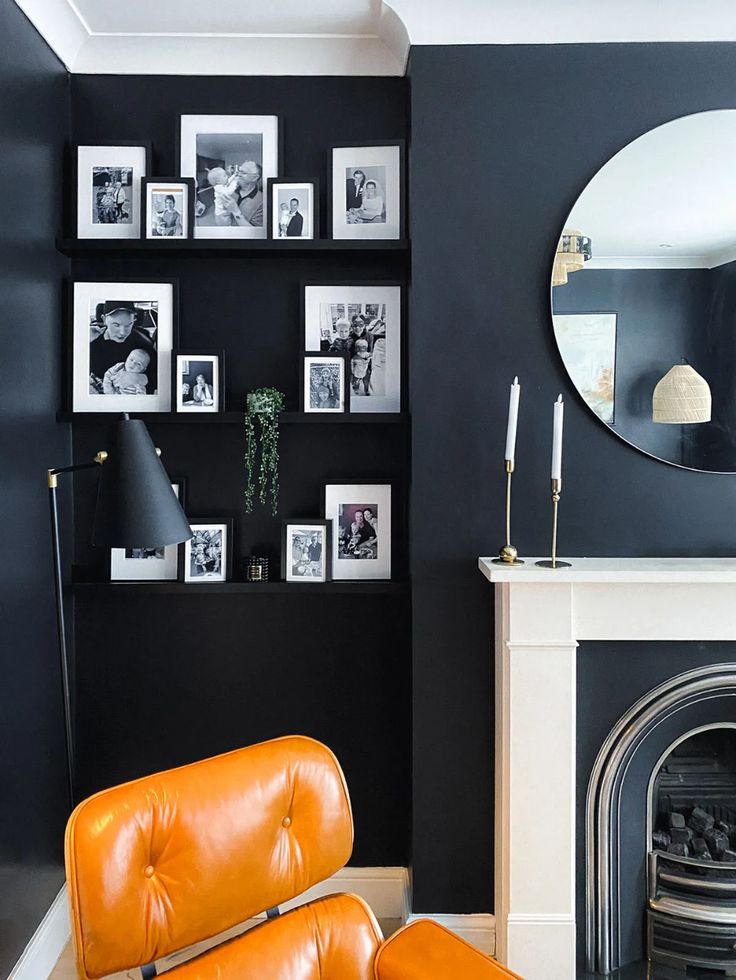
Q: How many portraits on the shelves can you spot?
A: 13